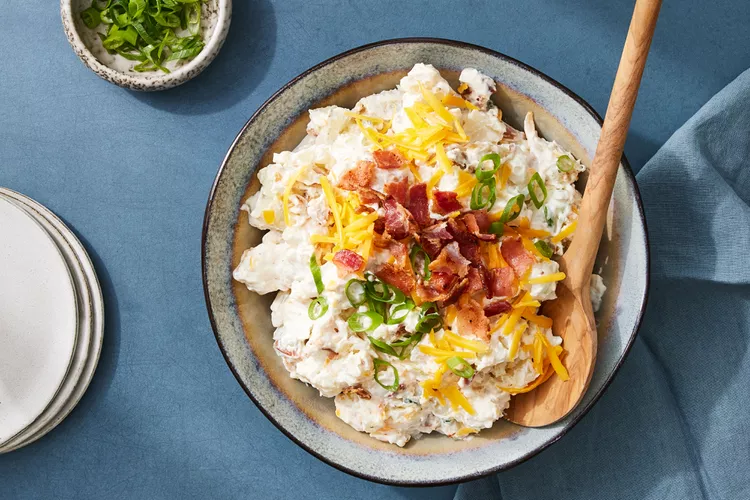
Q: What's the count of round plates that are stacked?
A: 3